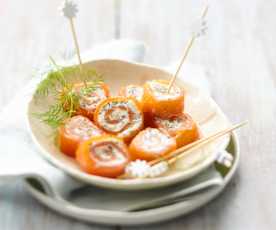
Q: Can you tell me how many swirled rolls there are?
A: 8